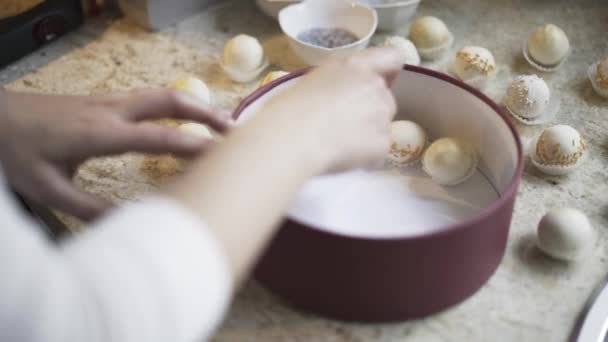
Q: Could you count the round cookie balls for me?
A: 14